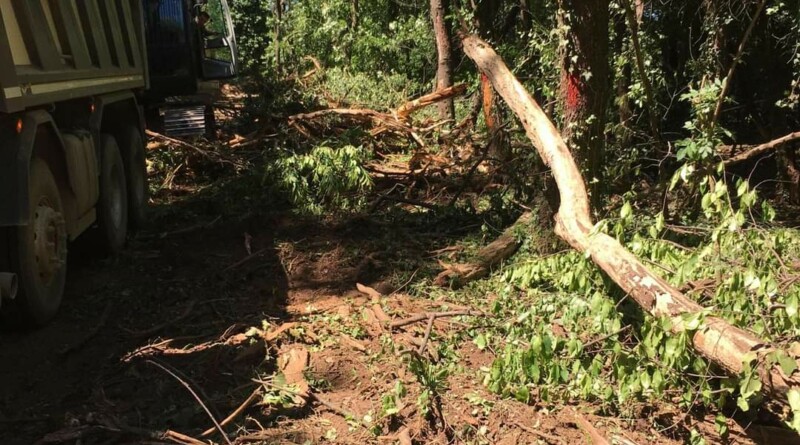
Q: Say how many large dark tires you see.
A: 3